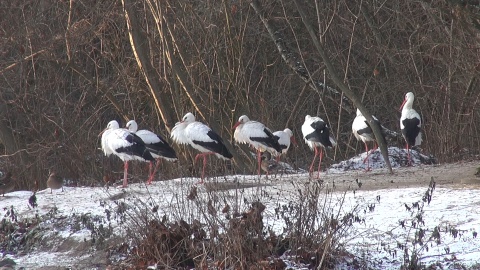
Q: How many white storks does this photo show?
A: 8